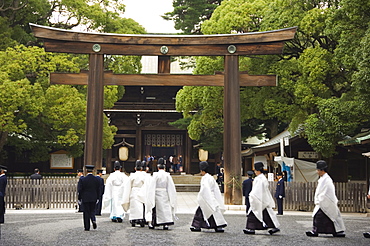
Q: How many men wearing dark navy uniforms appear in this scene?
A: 6